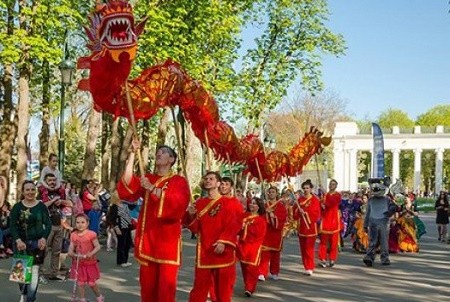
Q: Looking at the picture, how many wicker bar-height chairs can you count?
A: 0